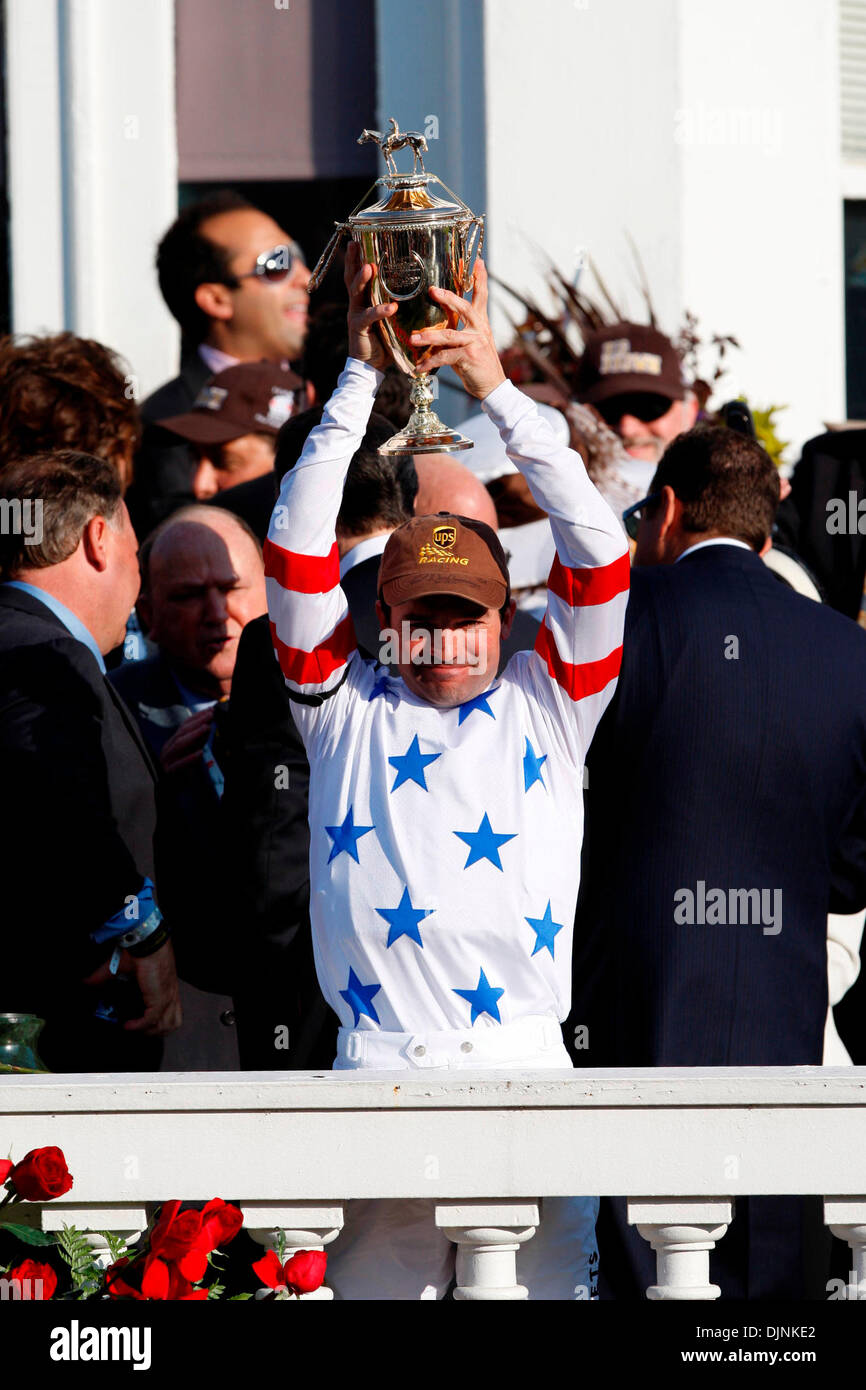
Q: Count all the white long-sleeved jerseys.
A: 1